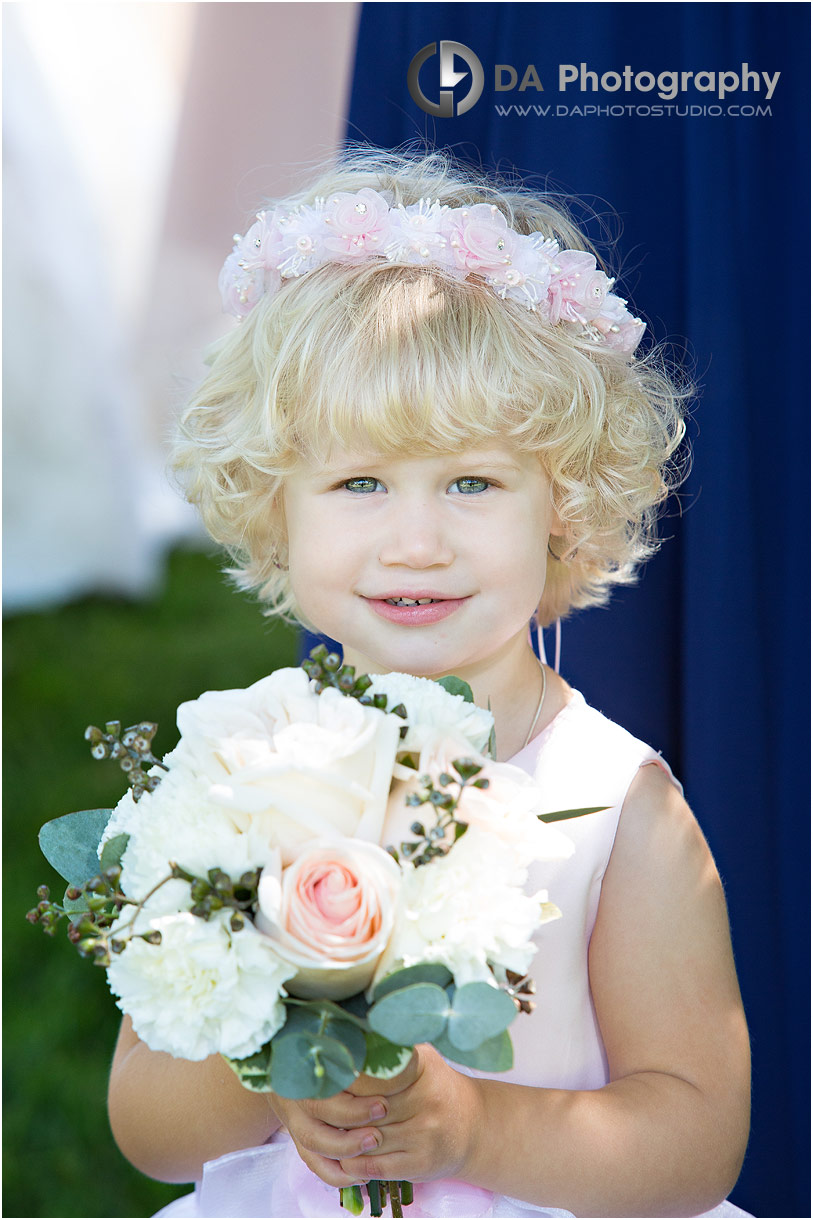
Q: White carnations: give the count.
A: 4